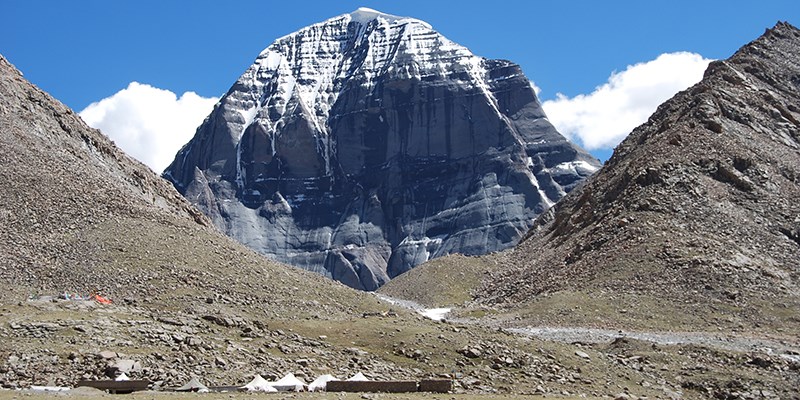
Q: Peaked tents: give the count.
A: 6